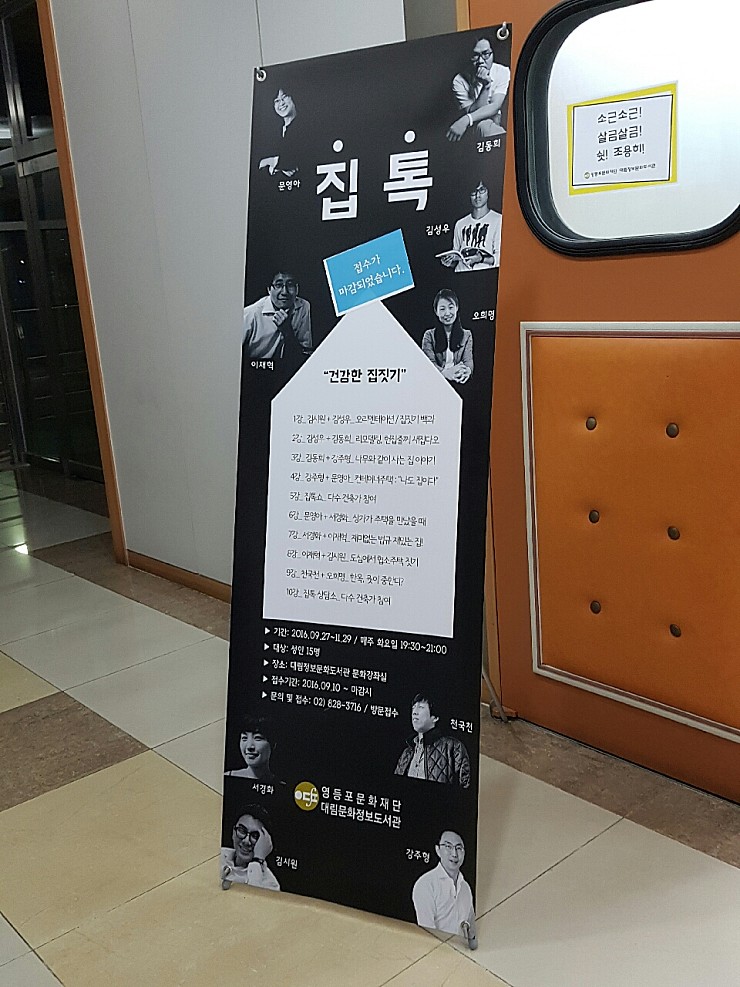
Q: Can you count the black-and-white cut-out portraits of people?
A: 9